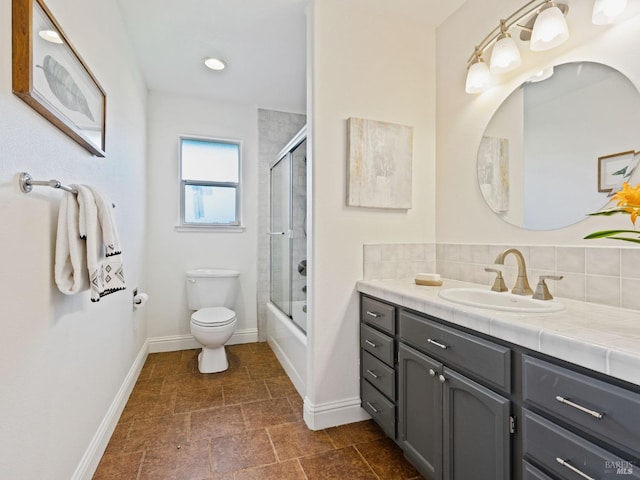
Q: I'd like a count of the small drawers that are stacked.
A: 4